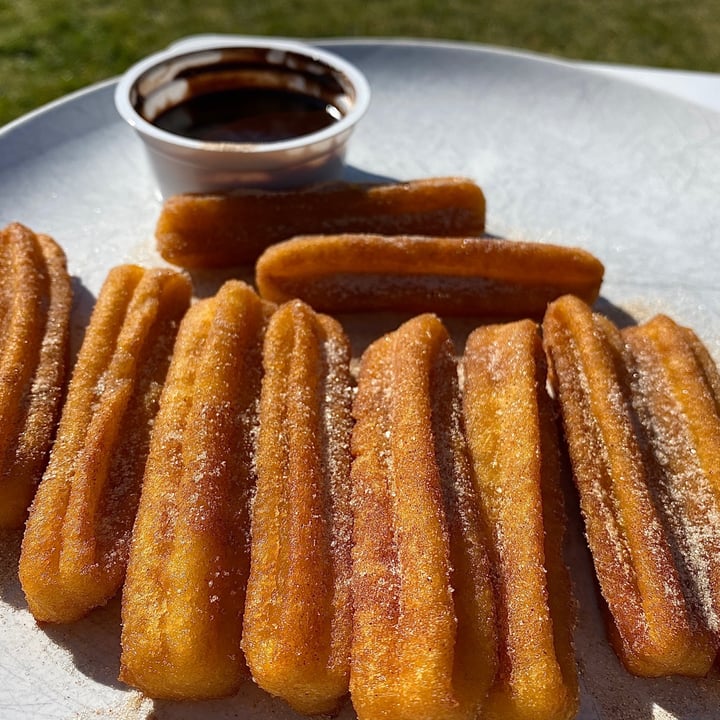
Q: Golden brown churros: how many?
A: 10